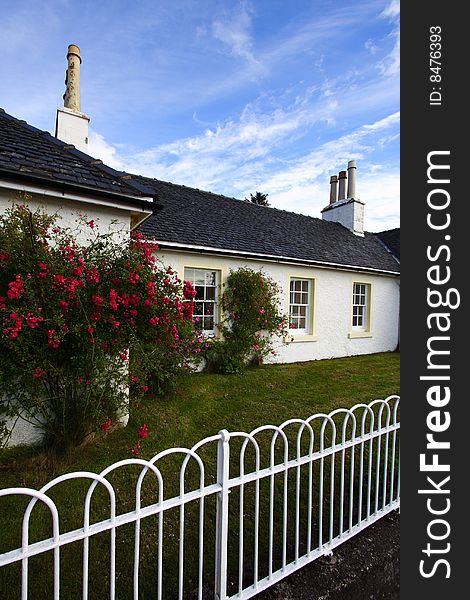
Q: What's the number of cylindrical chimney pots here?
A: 4